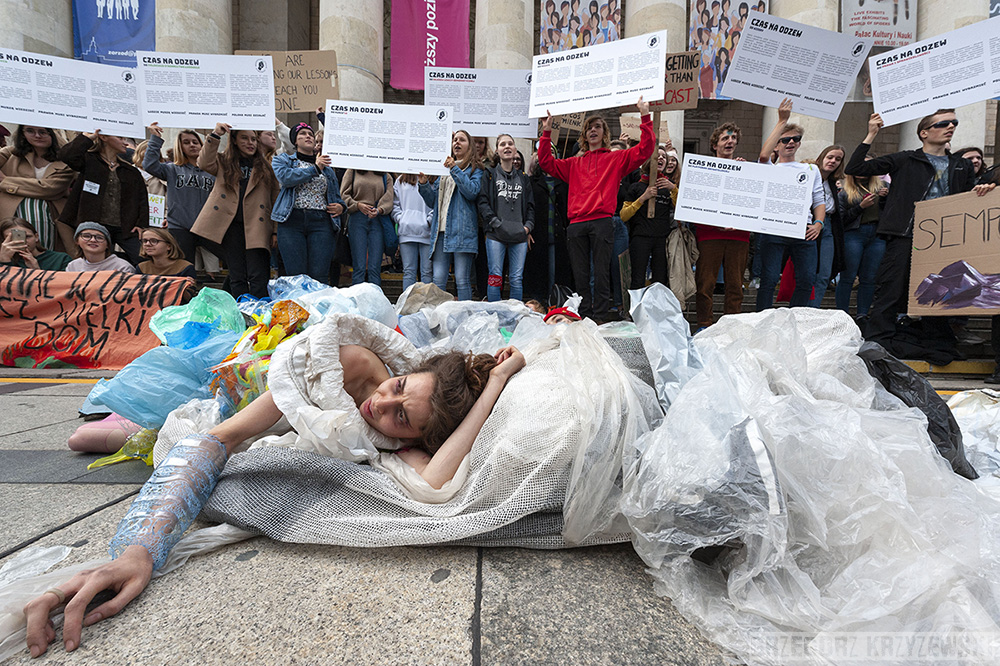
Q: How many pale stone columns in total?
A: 7